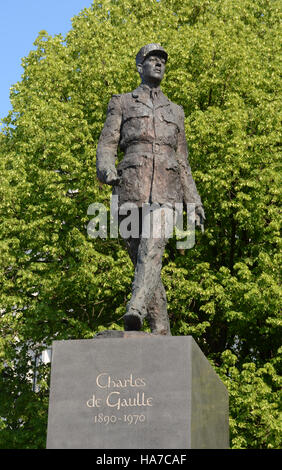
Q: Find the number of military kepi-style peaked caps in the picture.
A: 1